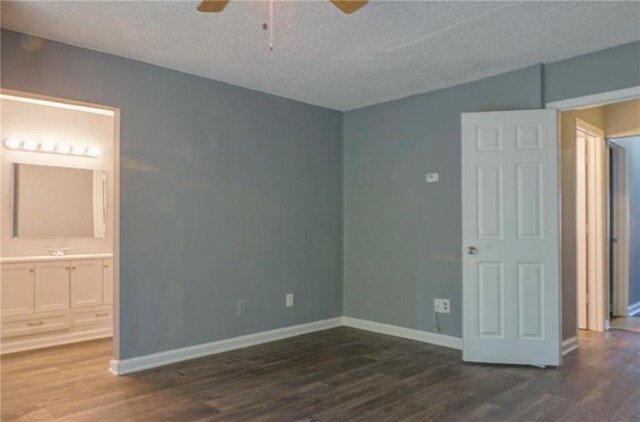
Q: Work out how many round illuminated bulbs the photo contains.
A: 6